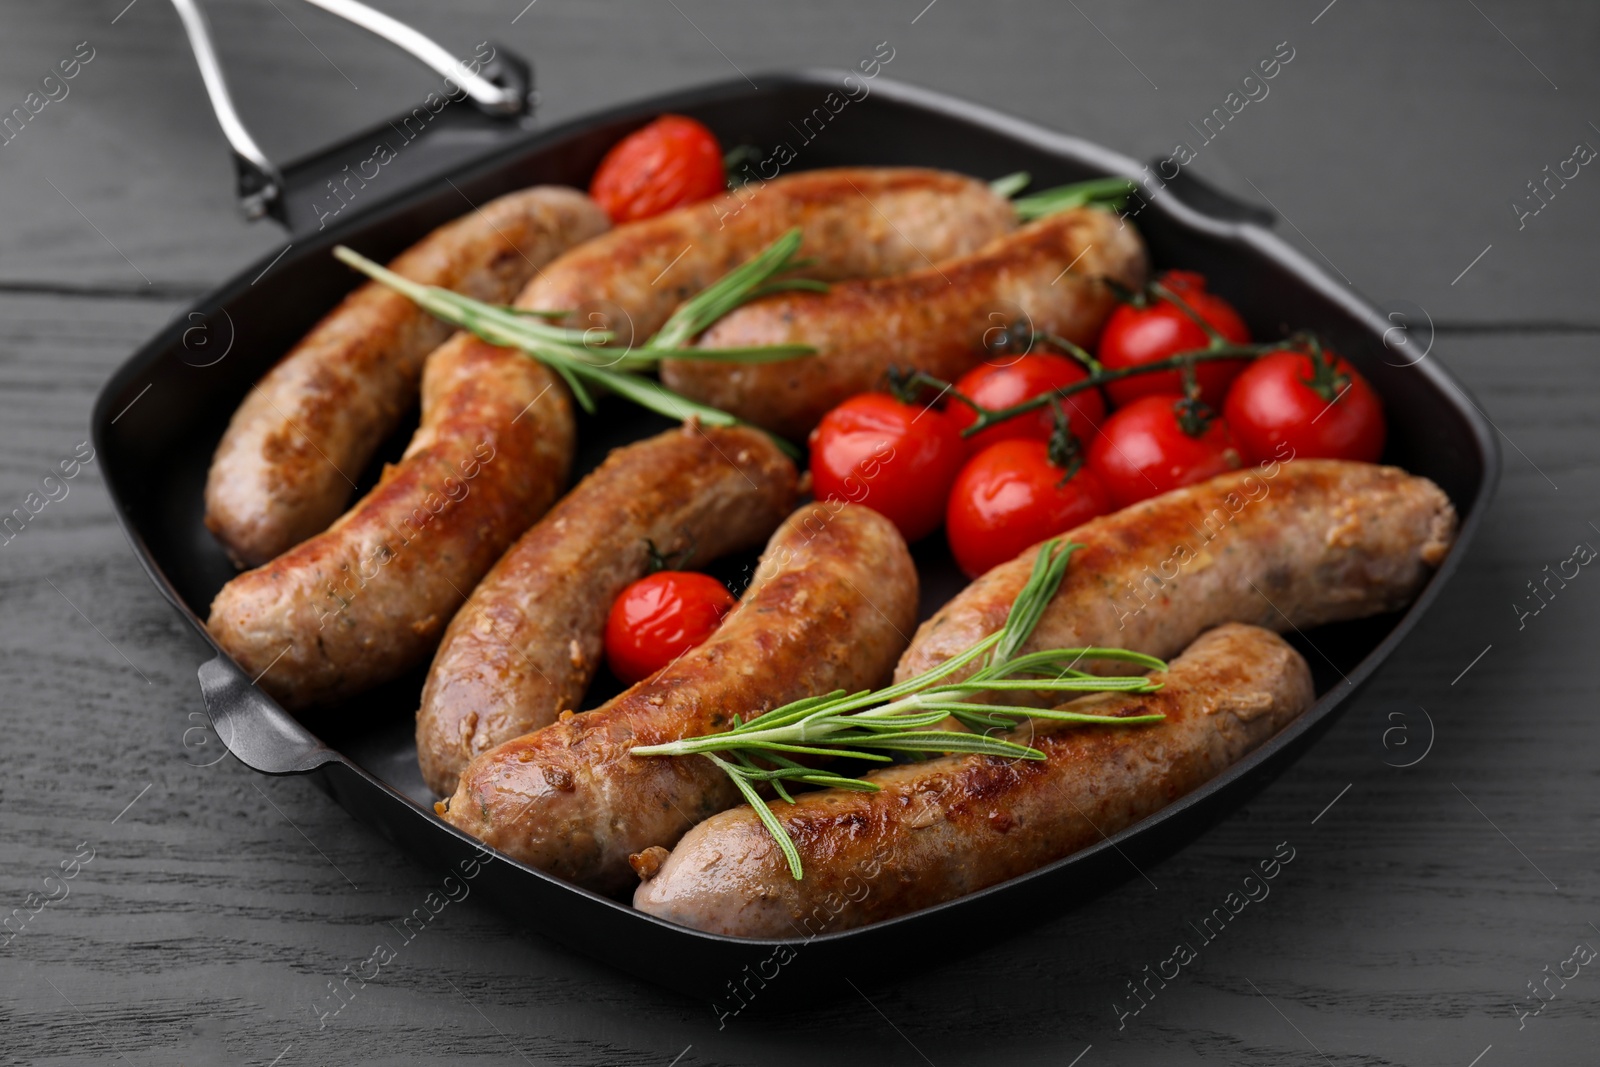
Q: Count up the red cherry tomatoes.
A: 8